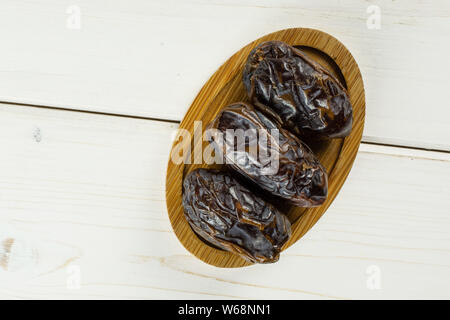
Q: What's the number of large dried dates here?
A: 3